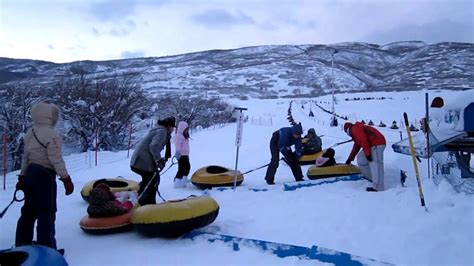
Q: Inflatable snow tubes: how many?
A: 7